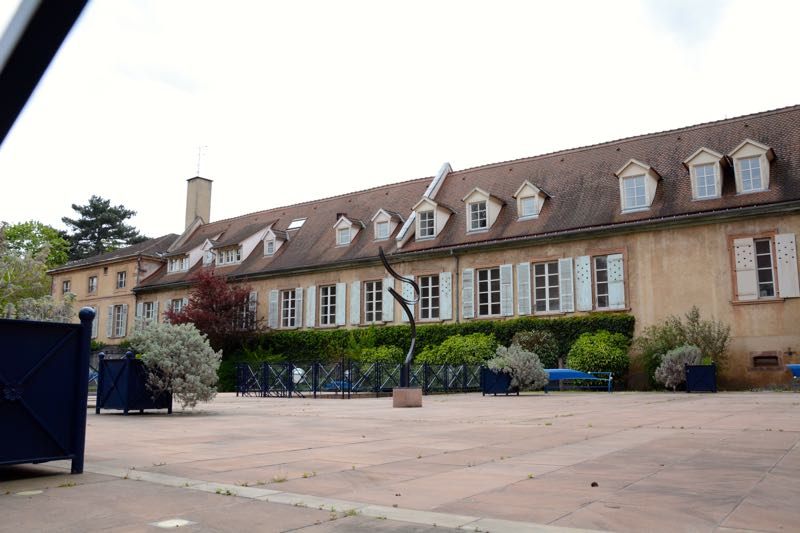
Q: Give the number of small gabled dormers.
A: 10